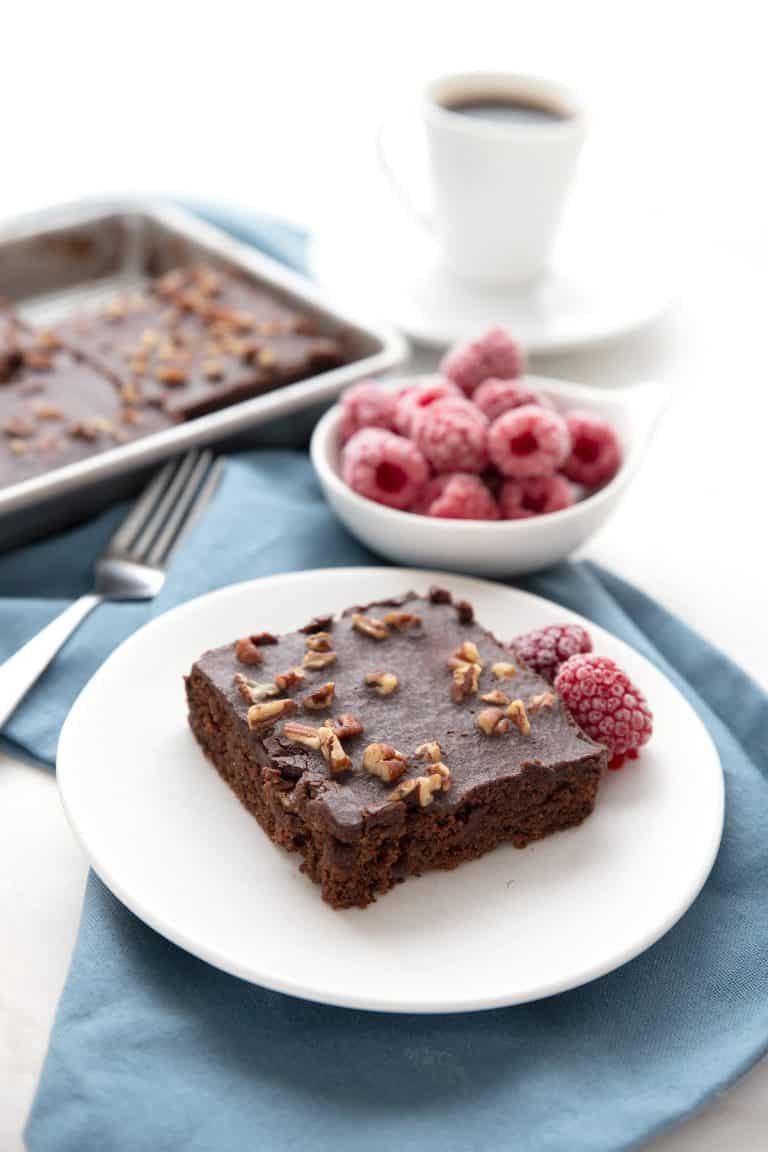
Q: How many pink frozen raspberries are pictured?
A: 12